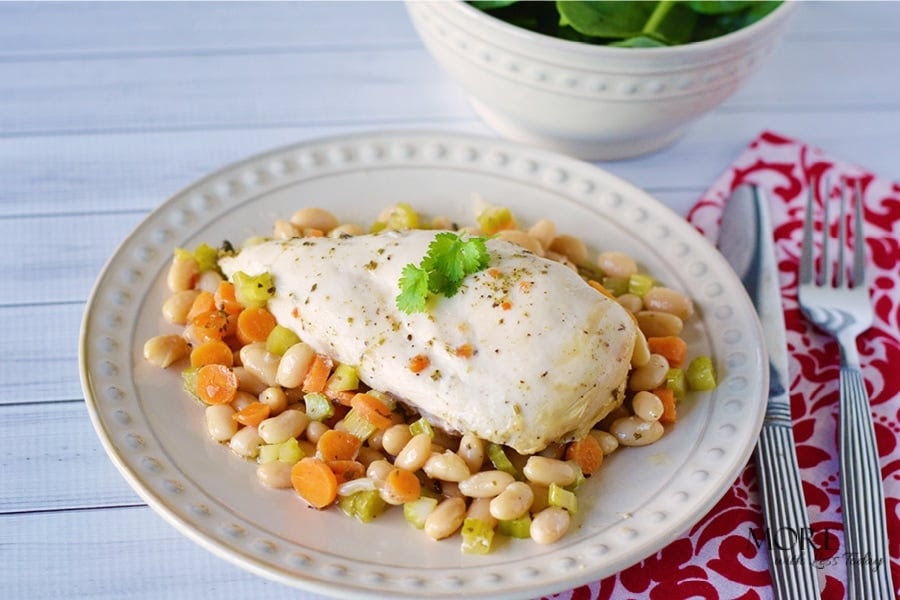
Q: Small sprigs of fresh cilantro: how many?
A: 1